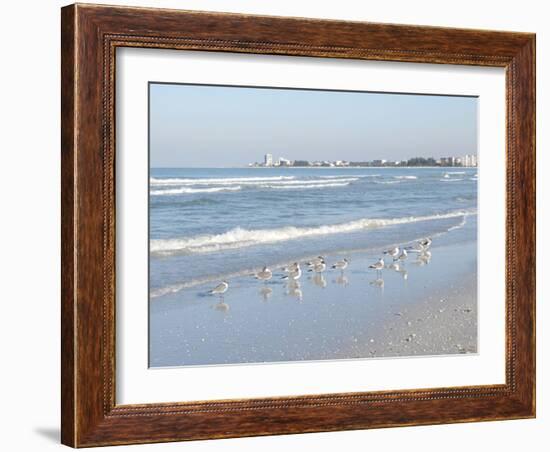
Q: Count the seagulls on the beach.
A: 12